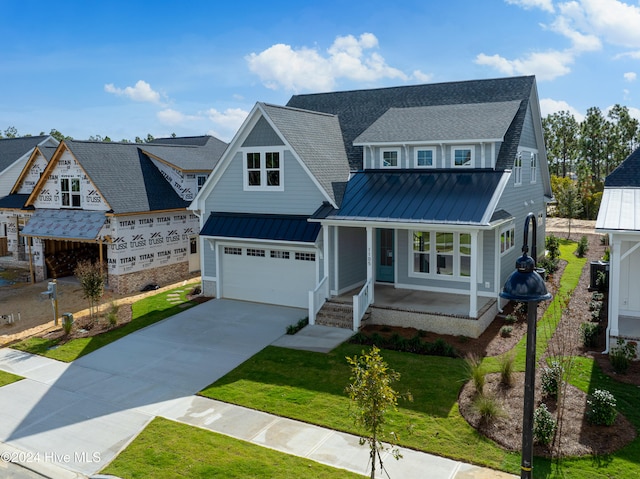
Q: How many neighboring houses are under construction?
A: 1